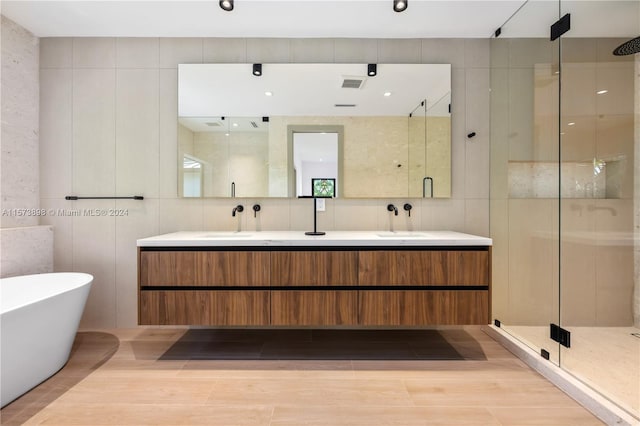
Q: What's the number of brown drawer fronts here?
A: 6